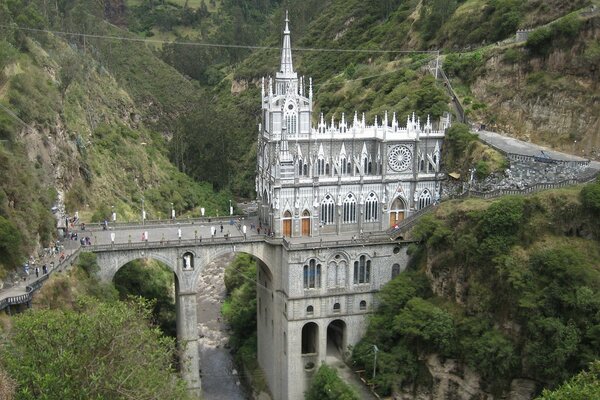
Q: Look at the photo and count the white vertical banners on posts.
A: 11